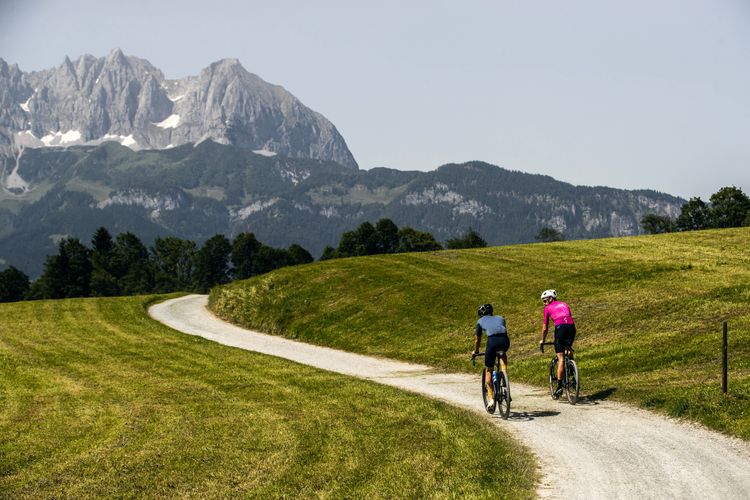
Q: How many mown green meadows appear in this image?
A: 2